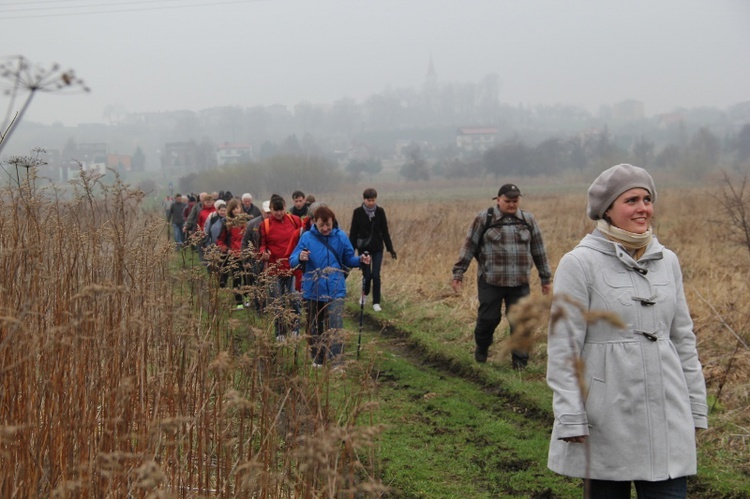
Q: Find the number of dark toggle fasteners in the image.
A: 3